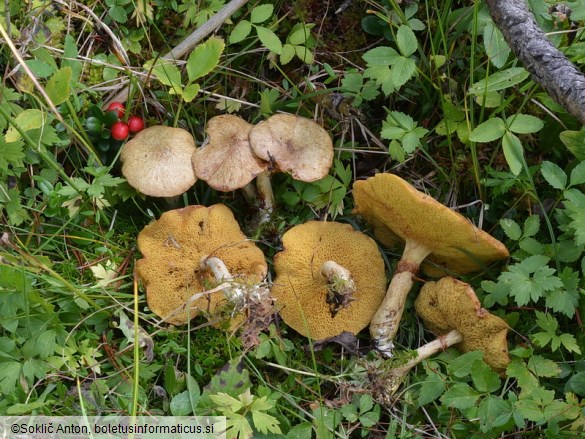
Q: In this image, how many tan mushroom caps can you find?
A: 3